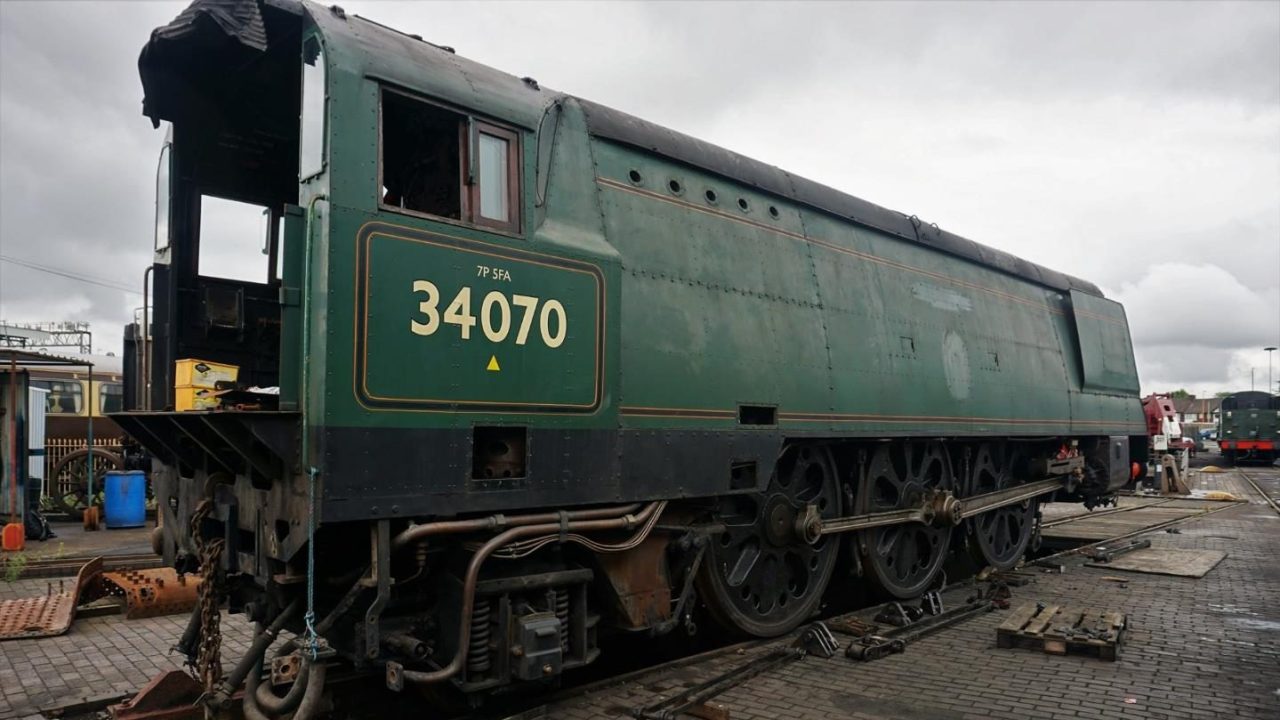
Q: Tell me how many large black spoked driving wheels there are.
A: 3